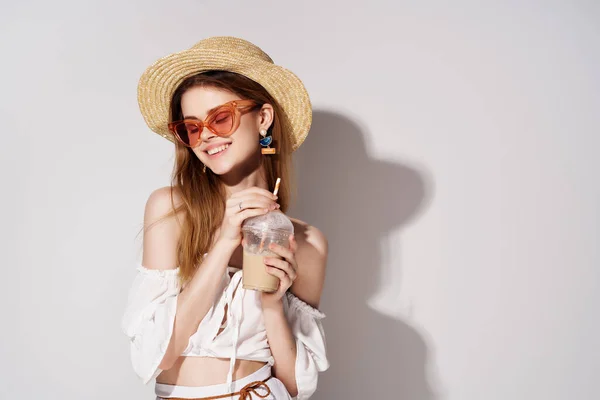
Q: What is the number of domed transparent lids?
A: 1